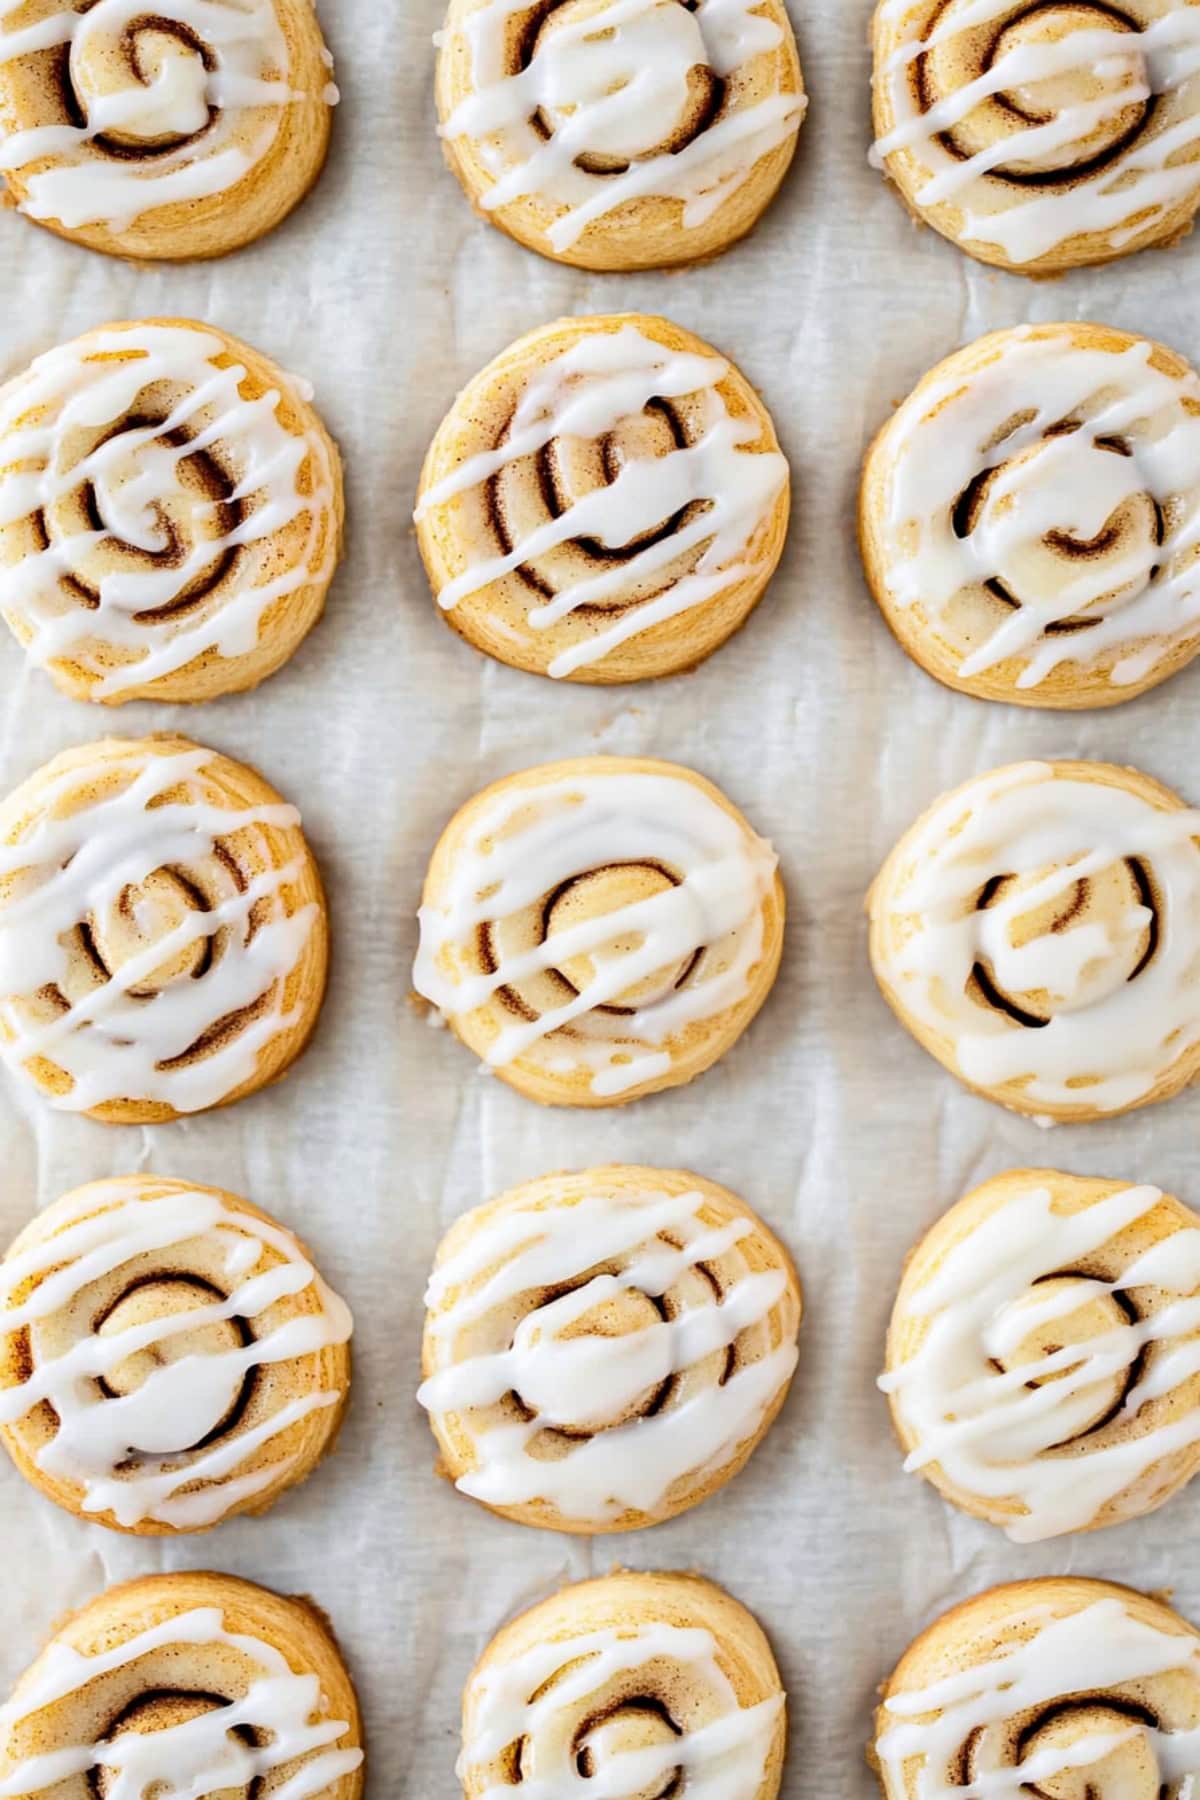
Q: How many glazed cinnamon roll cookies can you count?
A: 15